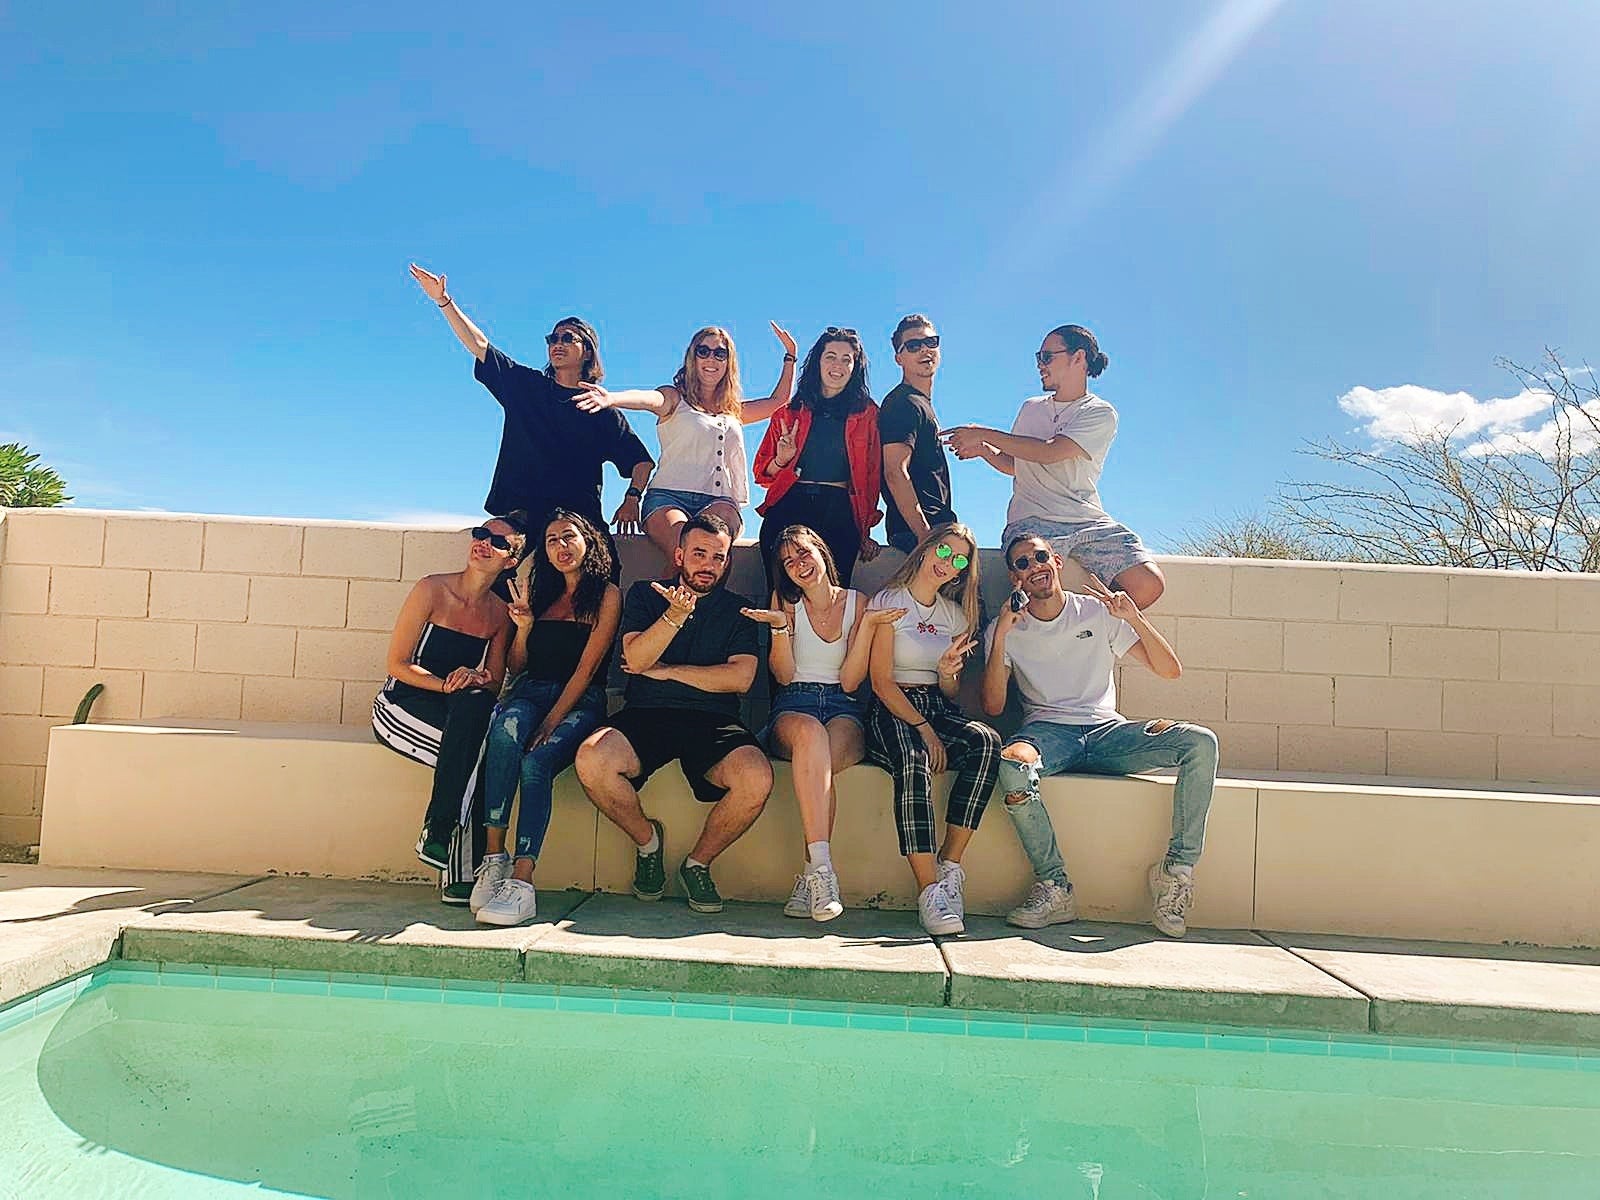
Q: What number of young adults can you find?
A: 11